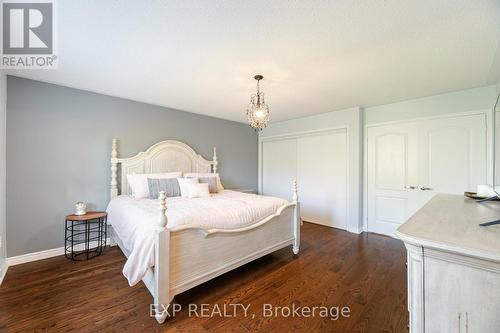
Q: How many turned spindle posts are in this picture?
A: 4